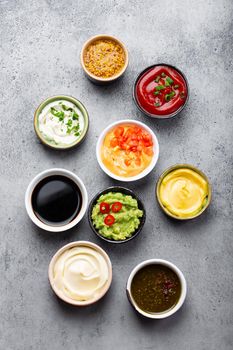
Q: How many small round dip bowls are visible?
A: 9